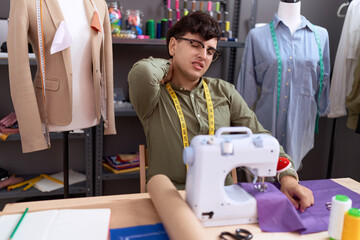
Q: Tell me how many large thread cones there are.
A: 5